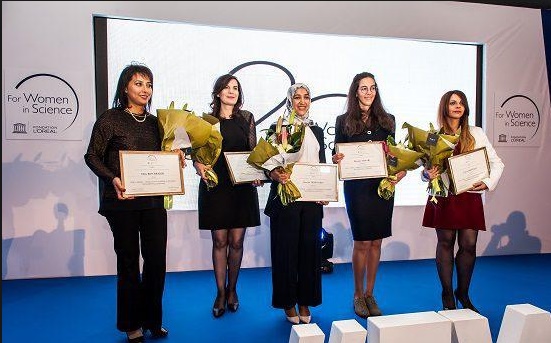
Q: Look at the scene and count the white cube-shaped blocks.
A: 5